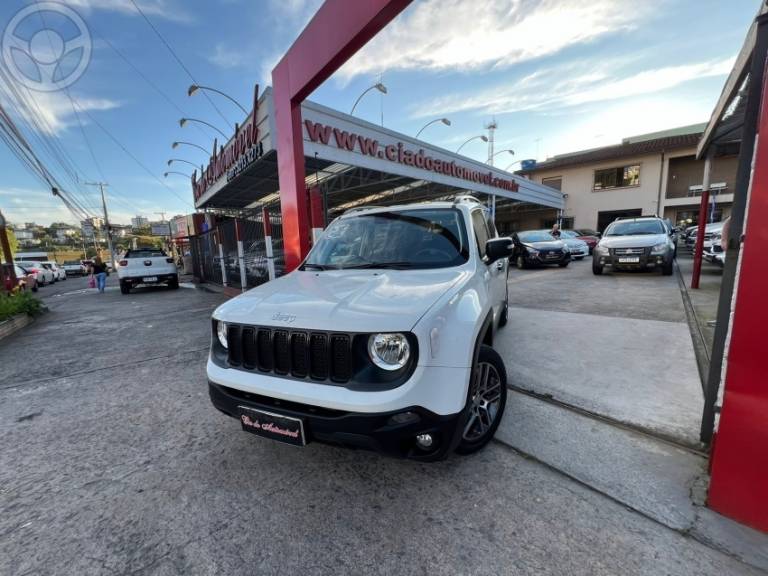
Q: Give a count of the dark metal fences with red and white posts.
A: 1